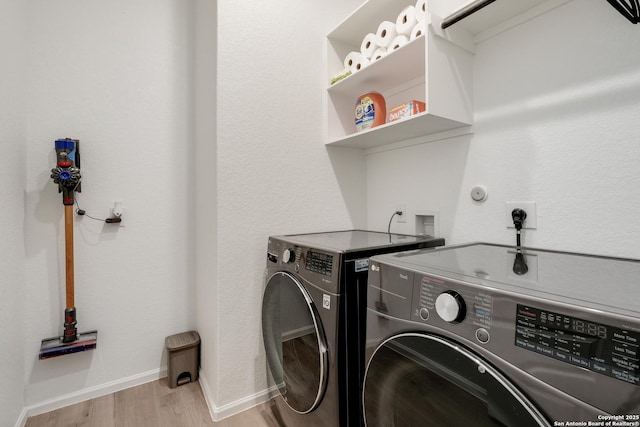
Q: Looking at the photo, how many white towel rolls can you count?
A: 9